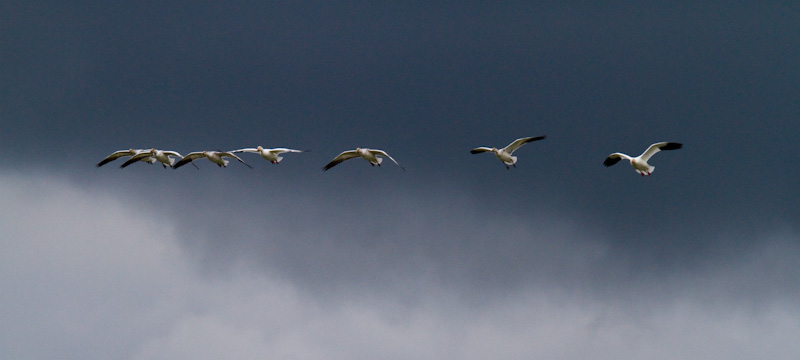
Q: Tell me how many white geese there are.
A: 7